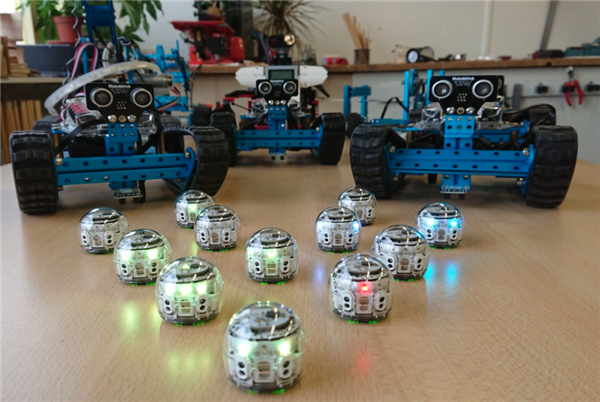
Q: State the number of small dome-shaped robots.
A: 12